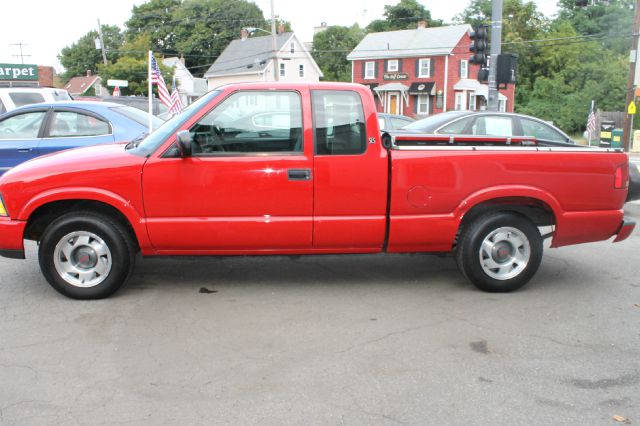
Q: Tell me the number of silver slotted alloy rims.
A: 2